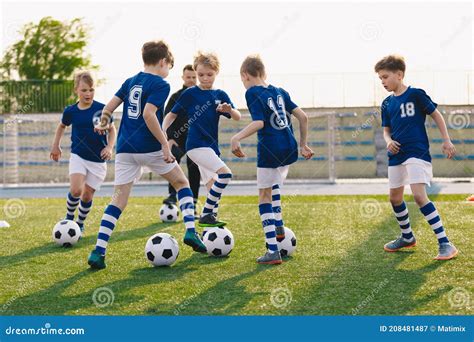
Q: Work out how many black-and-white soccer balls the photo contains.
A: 5